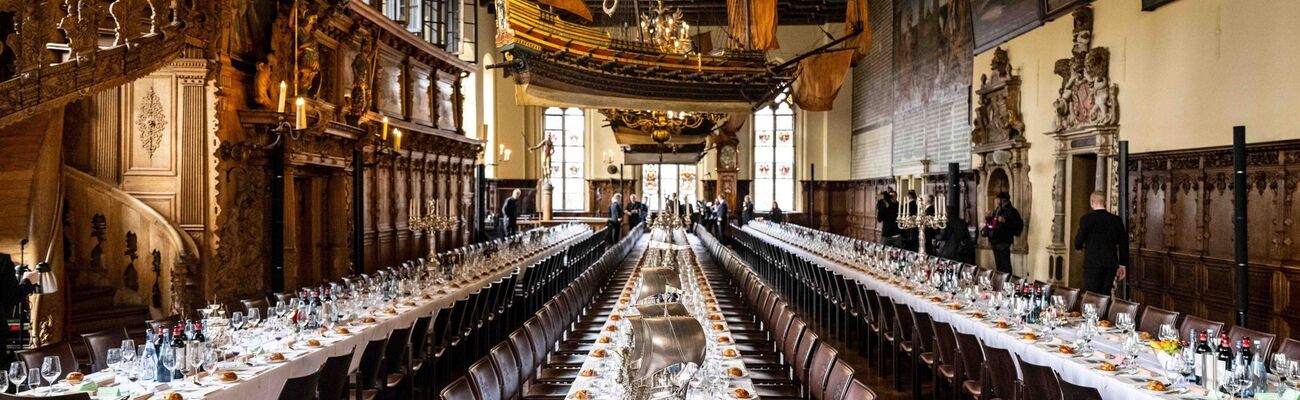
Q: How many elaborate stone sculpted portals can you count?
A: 2